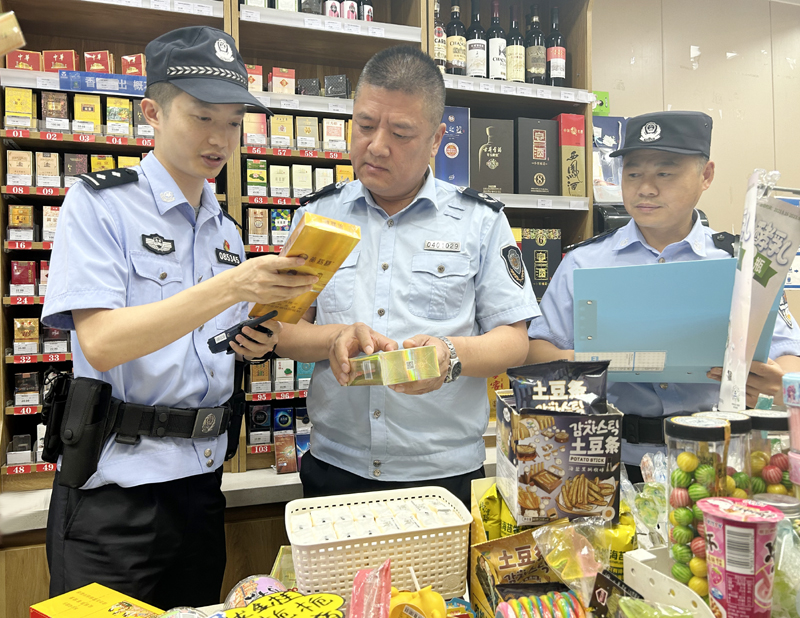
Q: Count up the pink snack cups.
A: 1